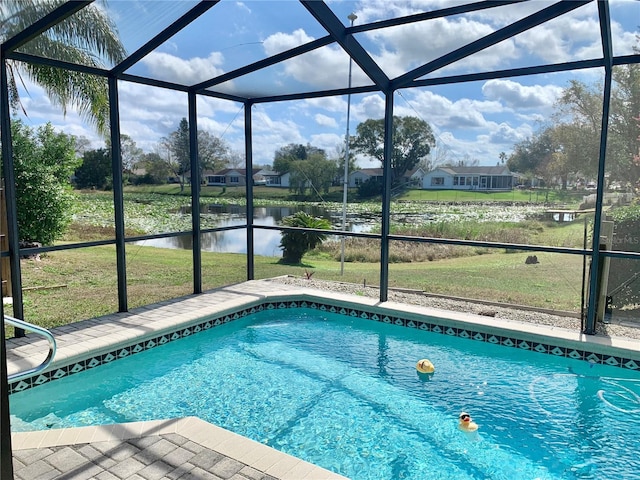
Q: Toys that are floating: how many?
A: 2